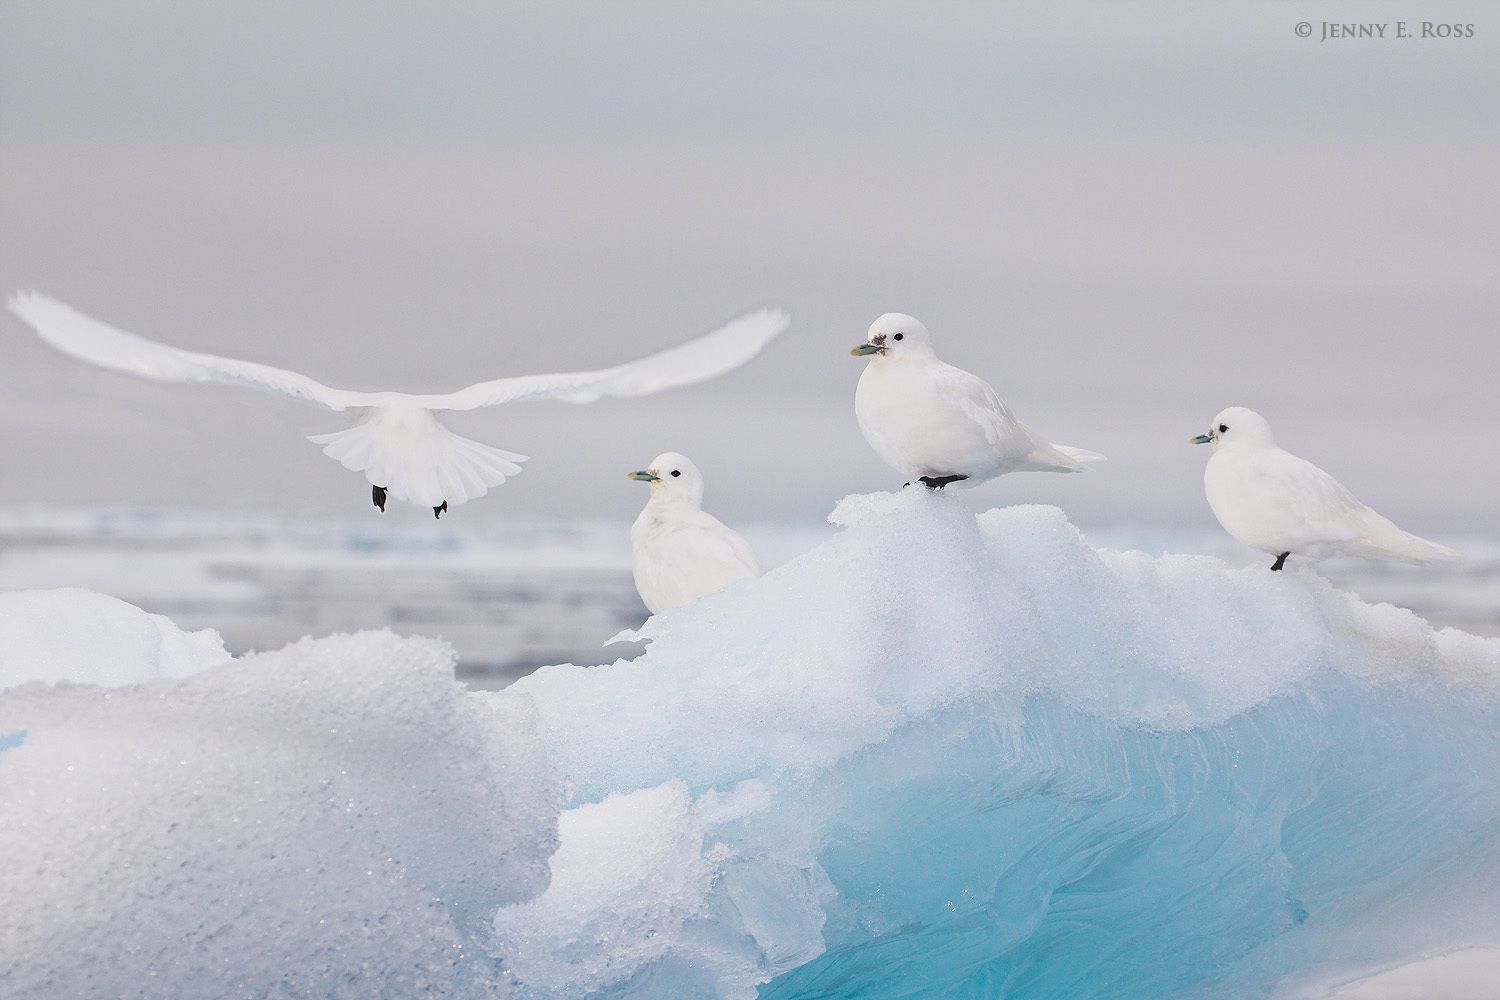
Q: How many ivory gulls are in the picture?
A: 4